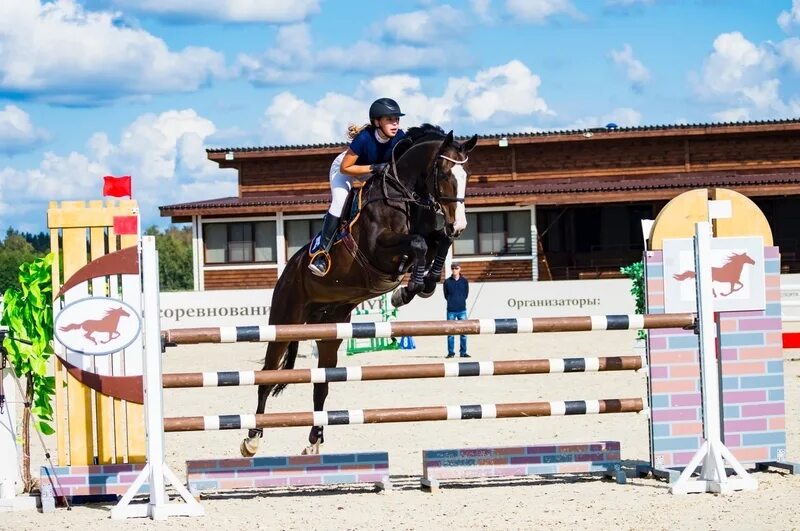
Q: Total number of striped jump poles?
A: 3